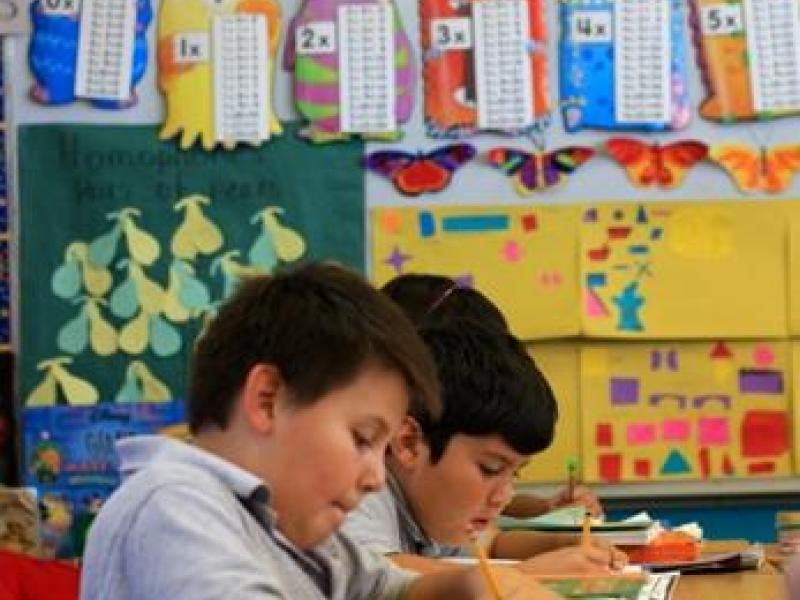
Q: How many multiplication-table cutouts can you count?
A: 6